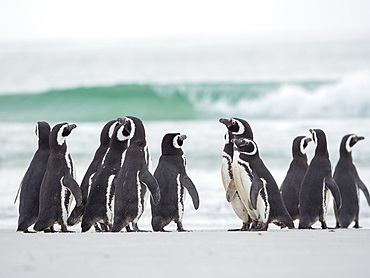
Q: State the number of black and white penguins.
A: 11